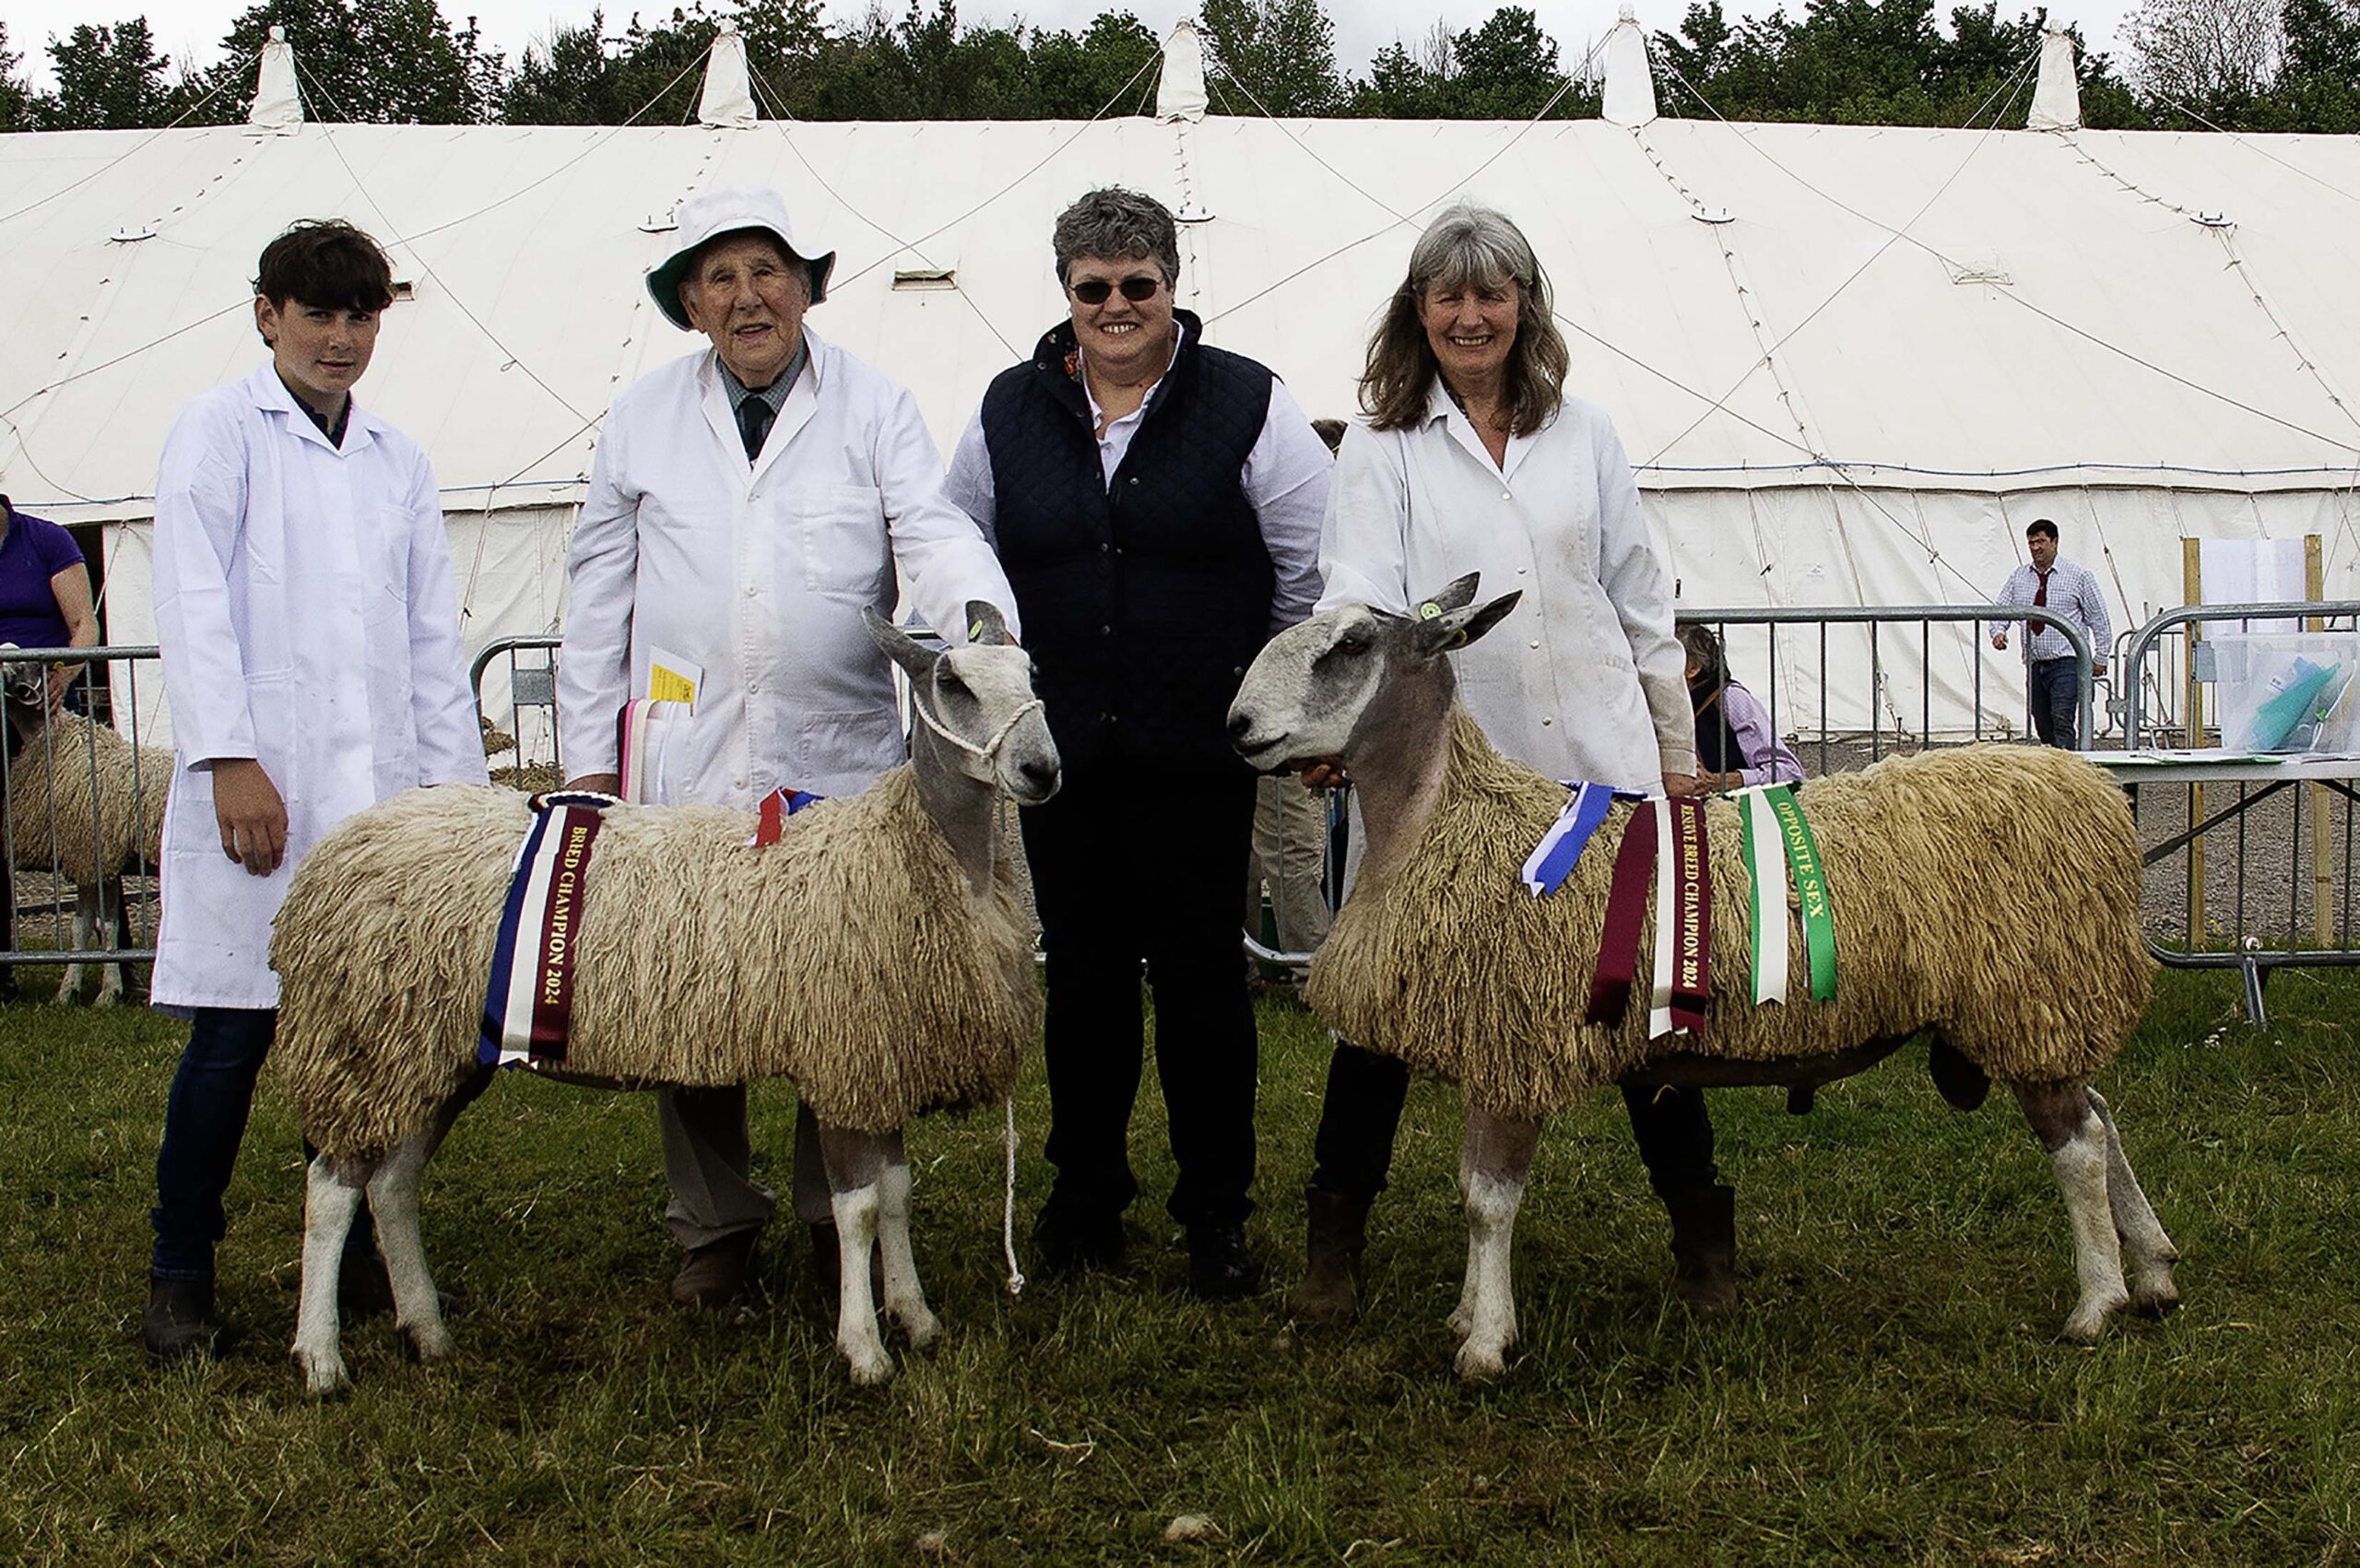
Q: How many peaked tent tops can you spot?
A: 5